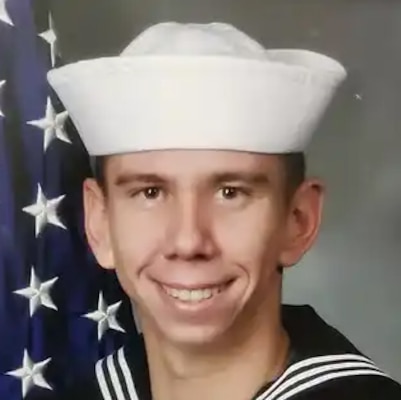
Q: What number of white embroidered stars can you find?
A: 8